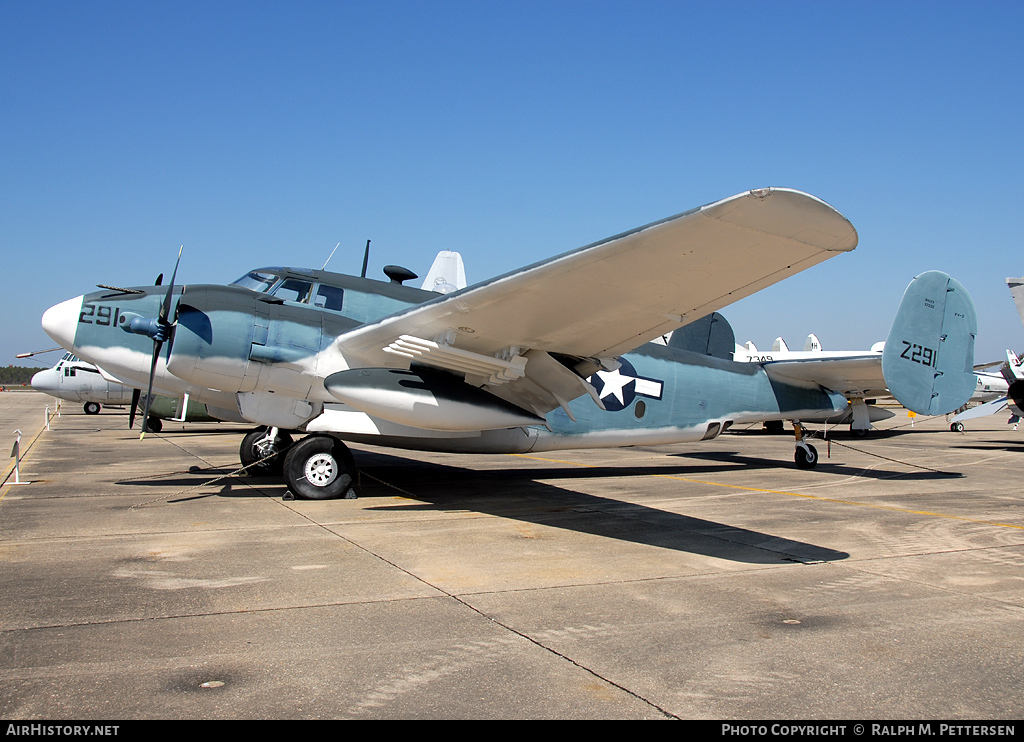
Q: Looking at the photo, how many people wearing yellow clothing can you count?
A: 0